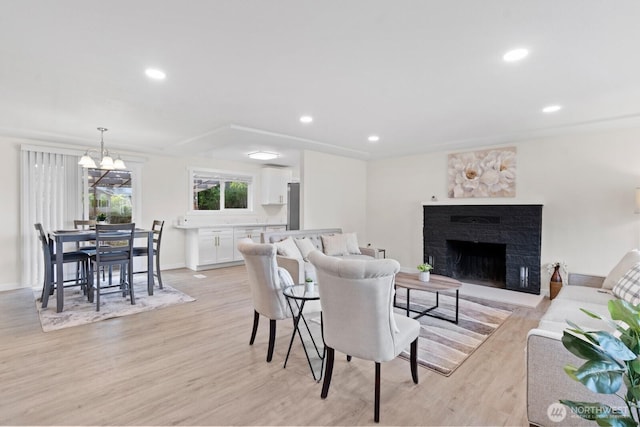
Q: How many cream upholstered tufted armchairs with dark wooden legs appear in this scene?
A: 2